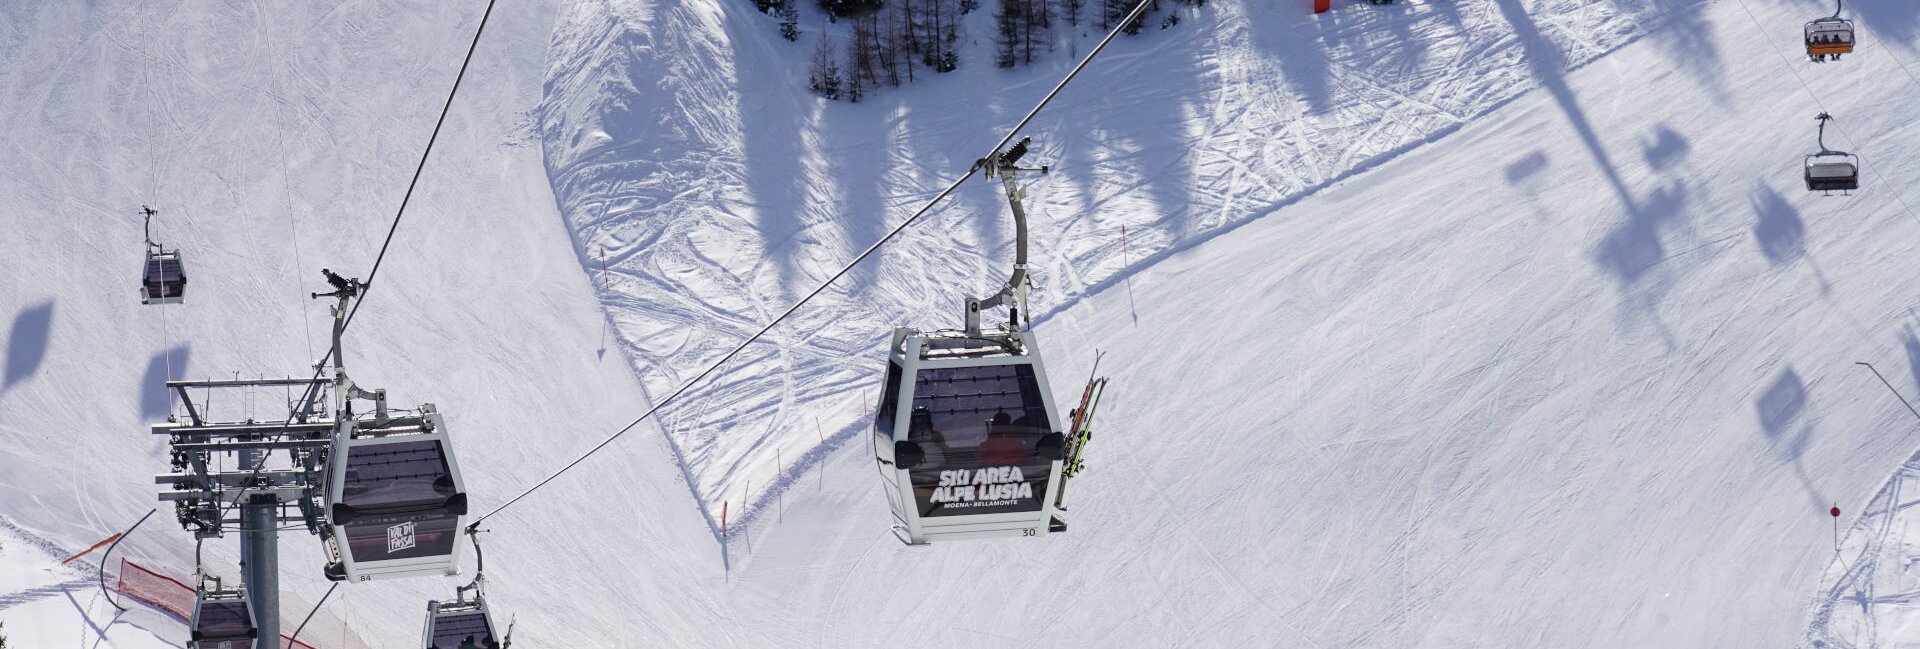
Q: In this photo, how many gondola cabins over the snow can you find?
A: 5